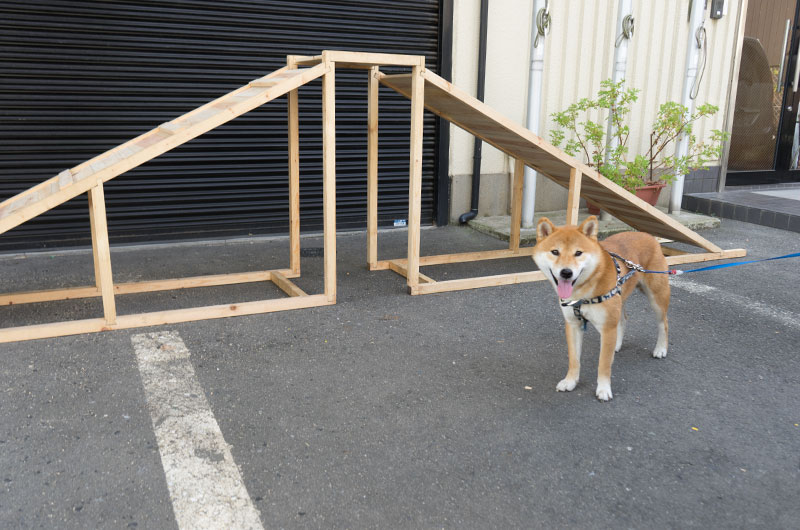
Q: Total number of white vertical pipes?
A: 3